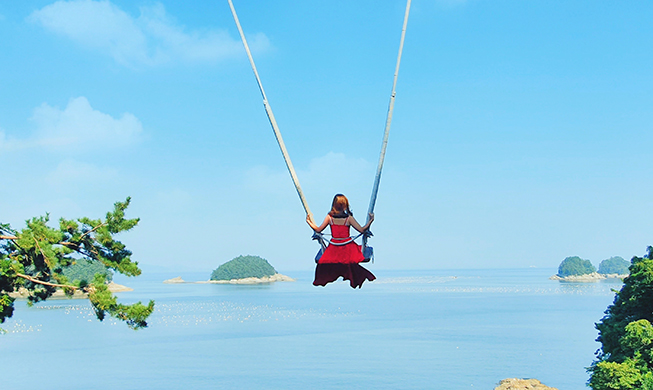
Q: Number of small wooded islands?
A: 4